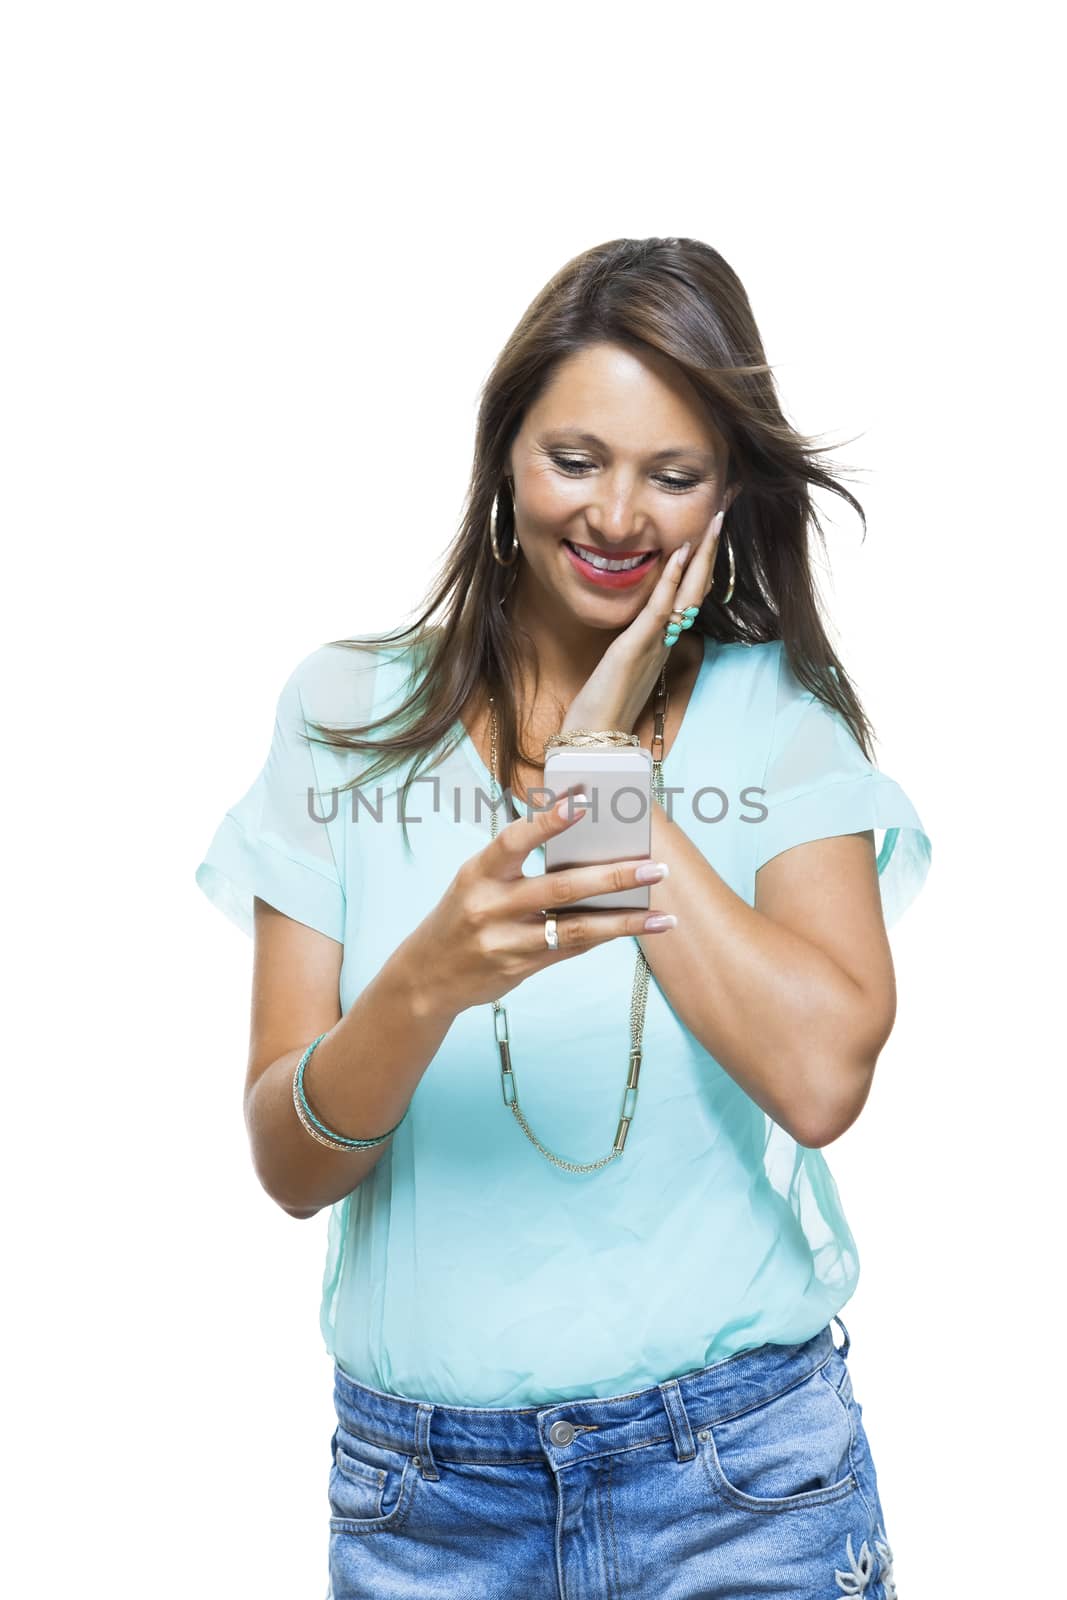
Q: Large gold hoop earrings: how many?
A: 2